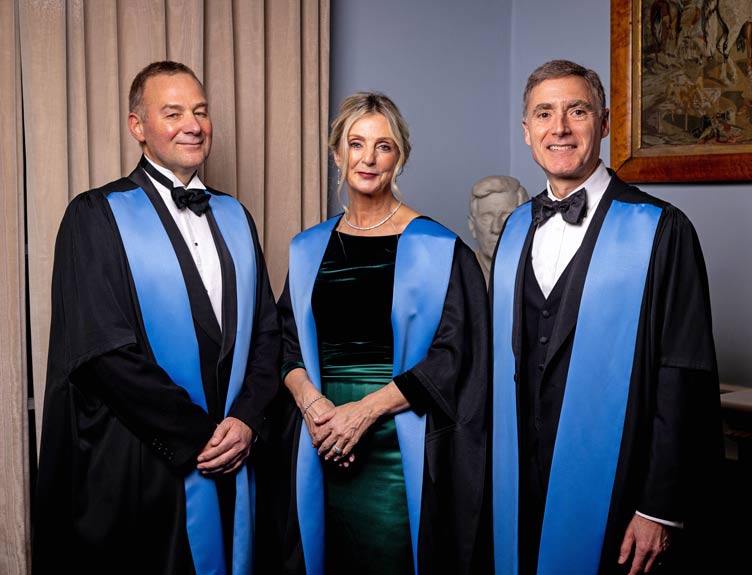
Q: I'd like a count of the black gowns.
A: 3